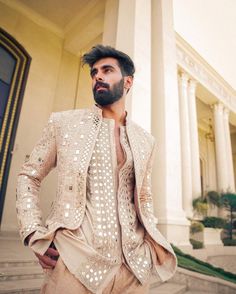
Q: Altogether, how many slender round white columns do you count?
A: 4